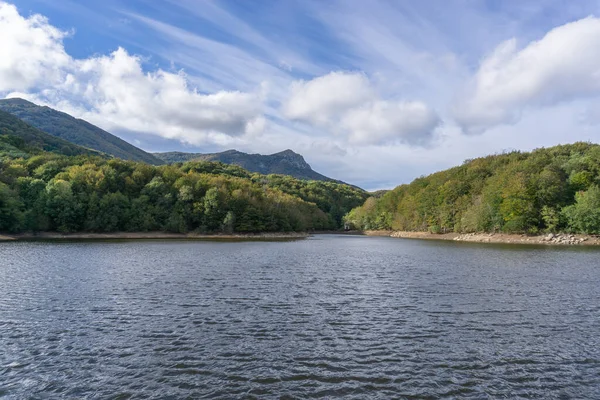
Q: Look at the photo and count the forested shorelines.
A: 2